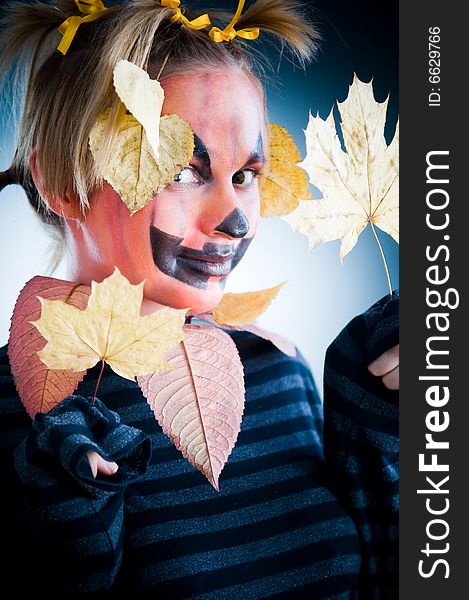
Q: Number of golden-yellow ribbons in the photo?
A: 3